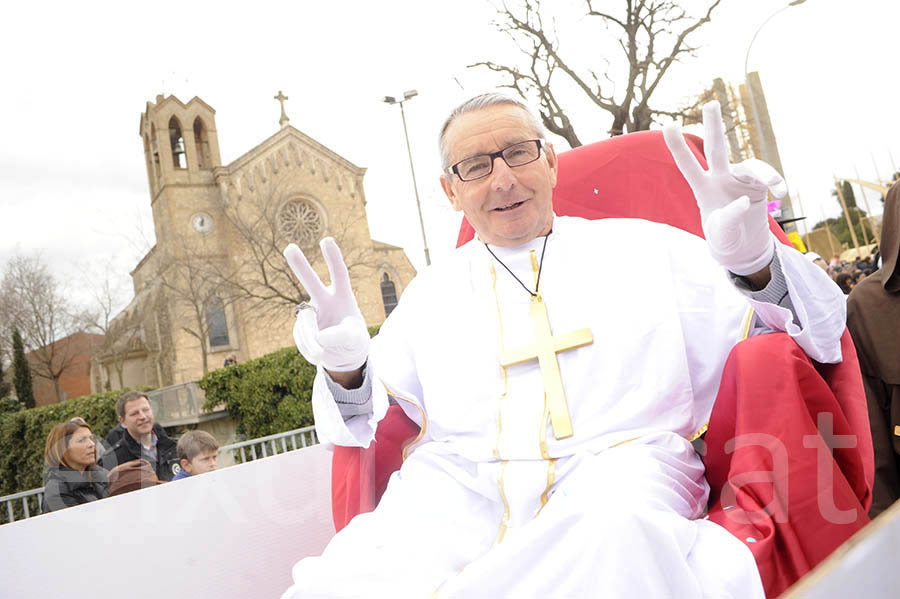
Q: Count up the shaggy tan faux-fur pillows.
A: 0